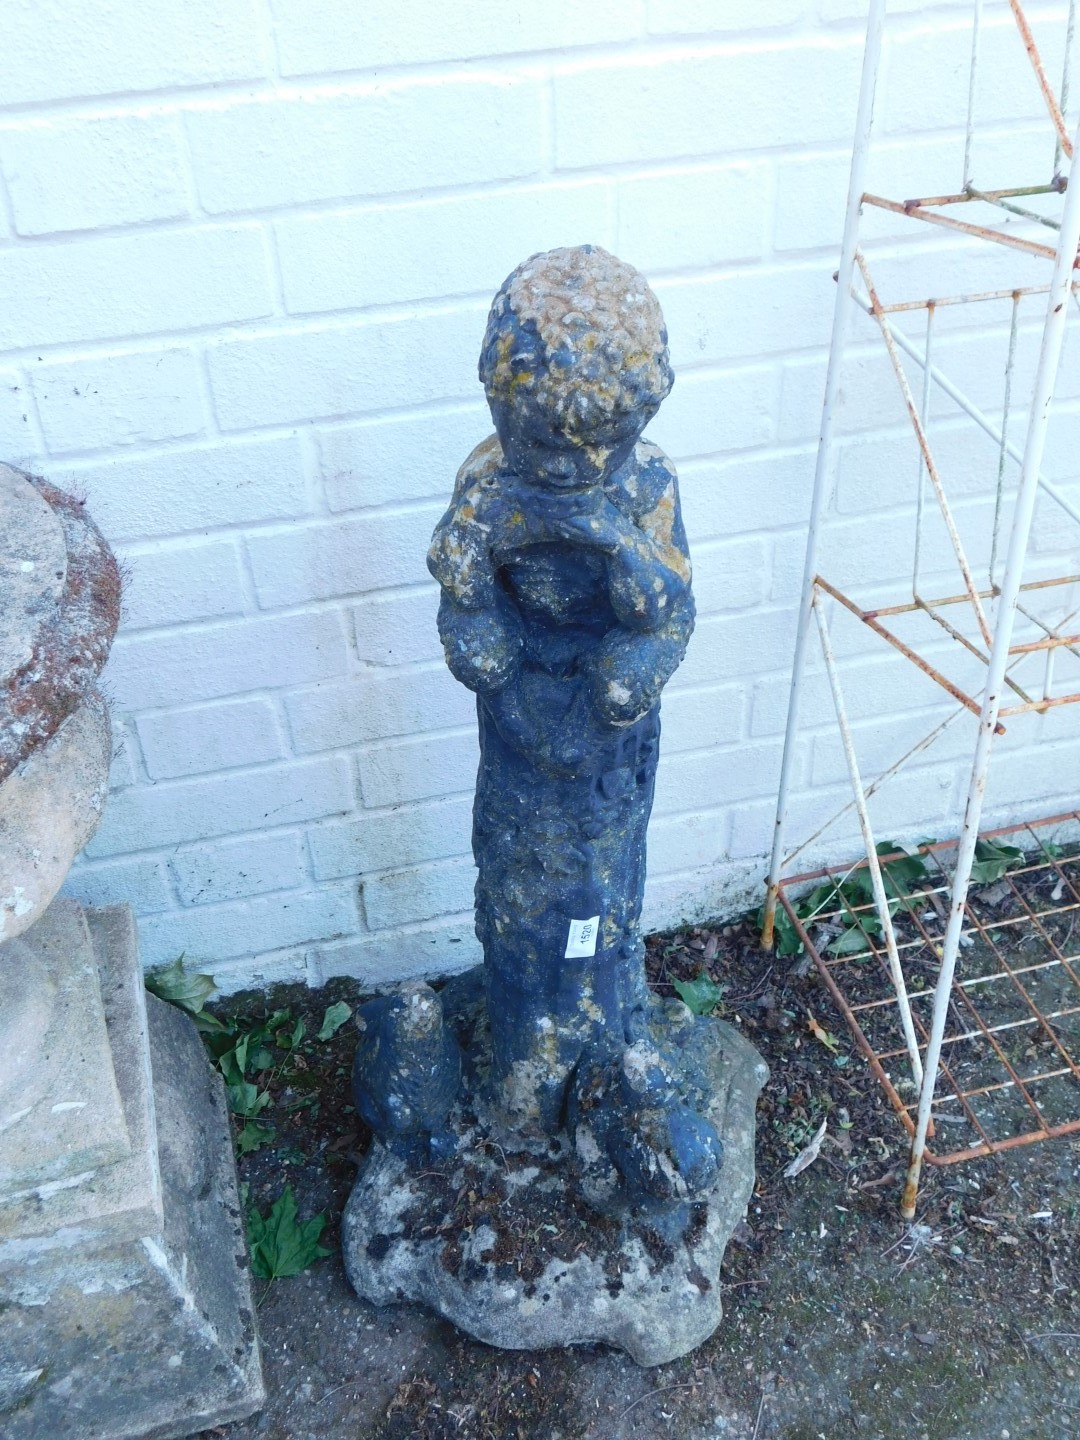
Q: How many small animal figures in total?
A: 2